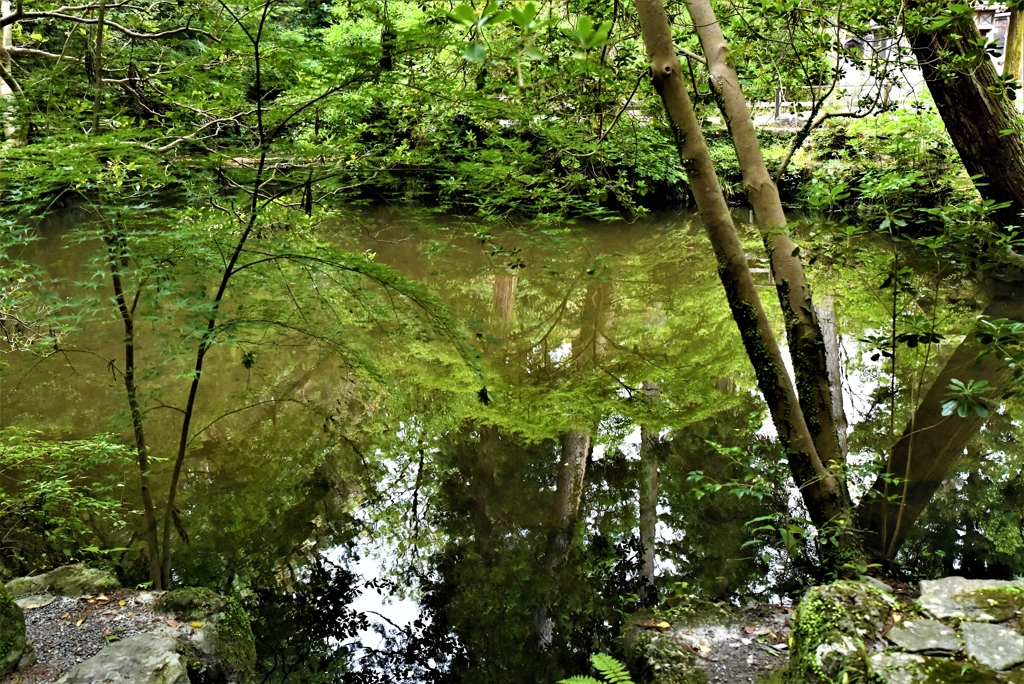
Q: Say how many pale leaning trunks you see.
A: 2